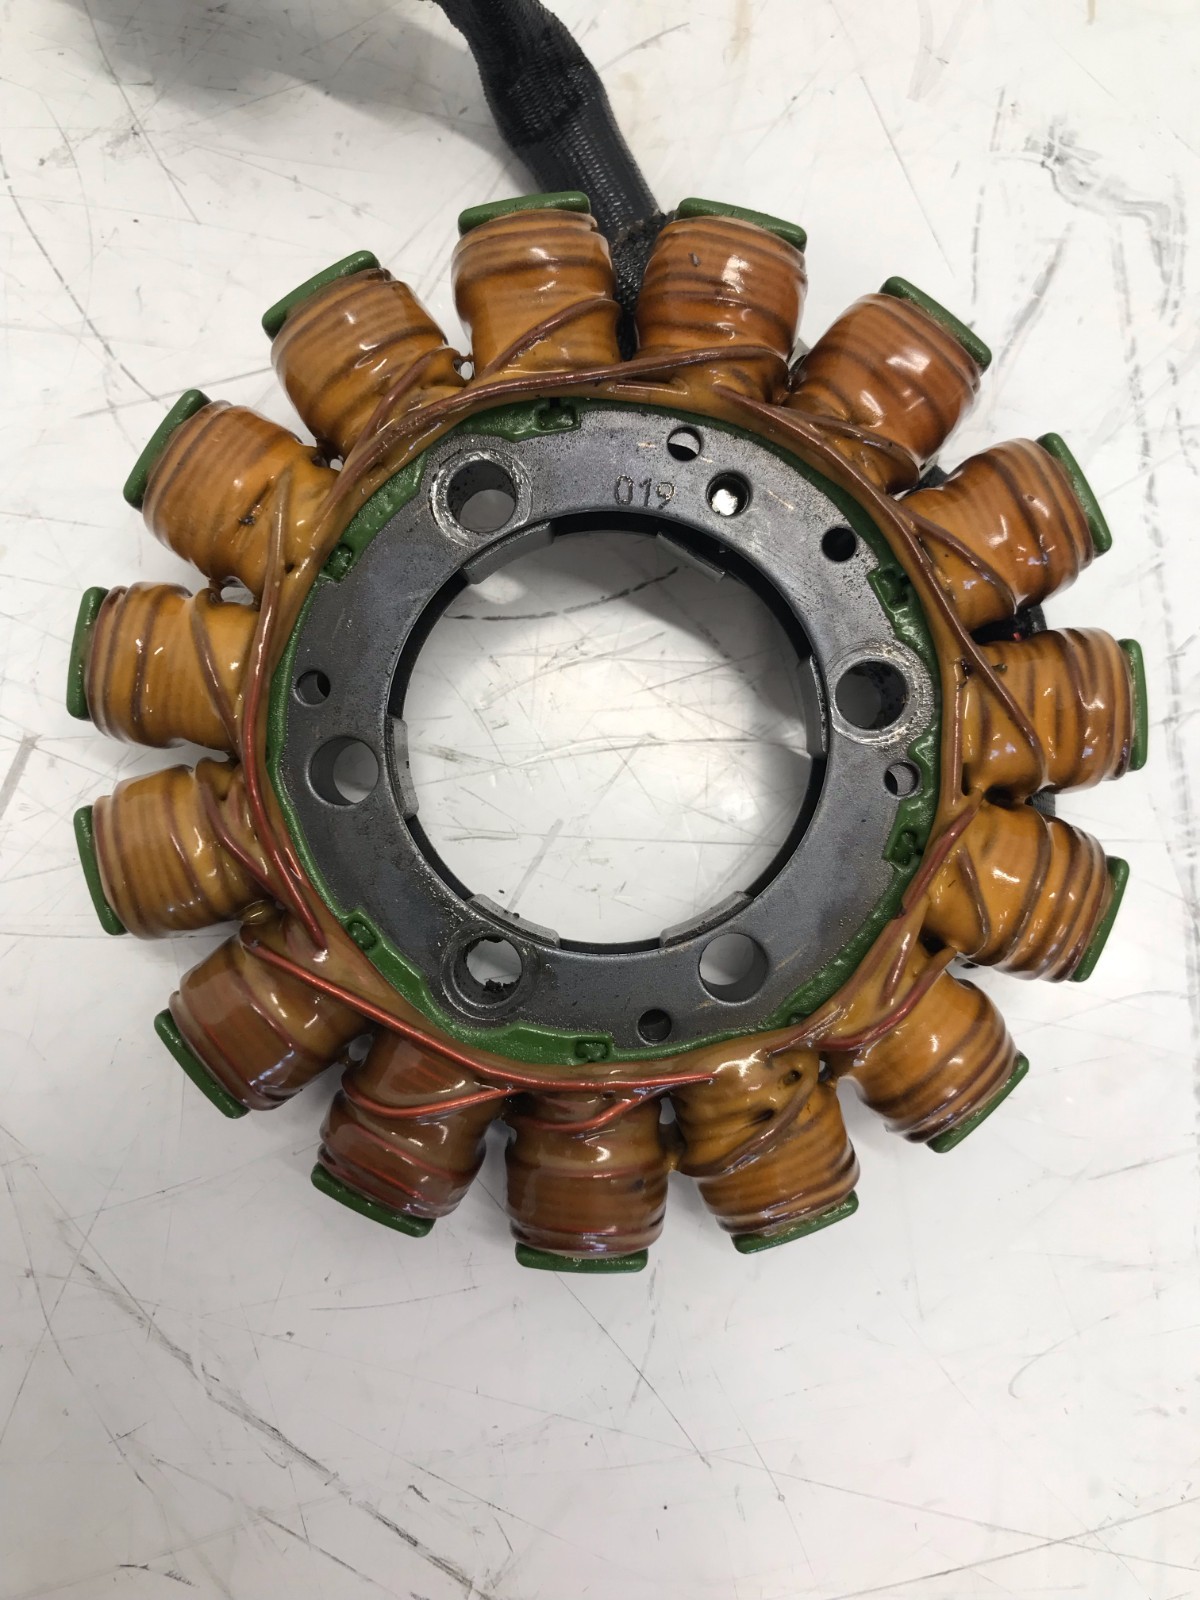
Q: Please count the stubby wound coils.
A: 15